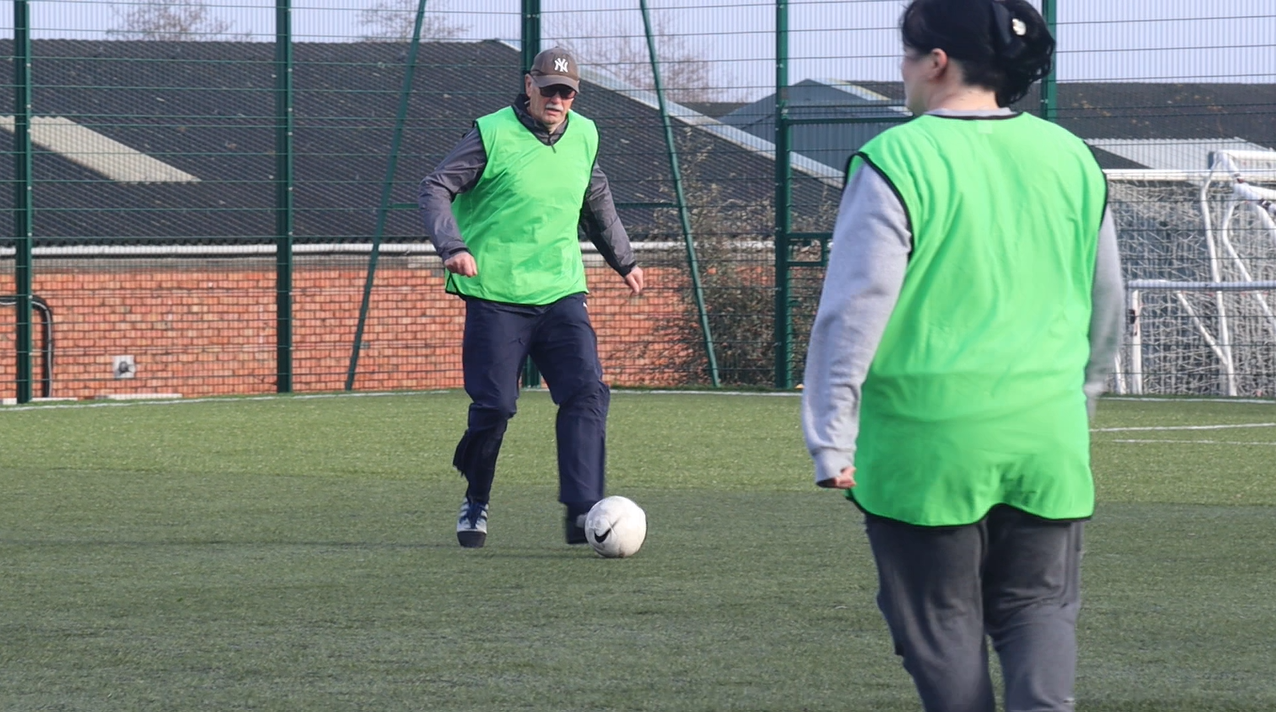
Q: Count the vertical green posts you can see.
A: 5